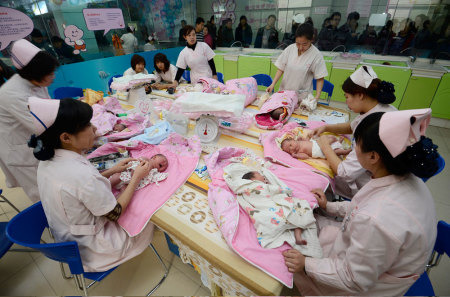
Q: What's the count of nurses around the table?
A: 8